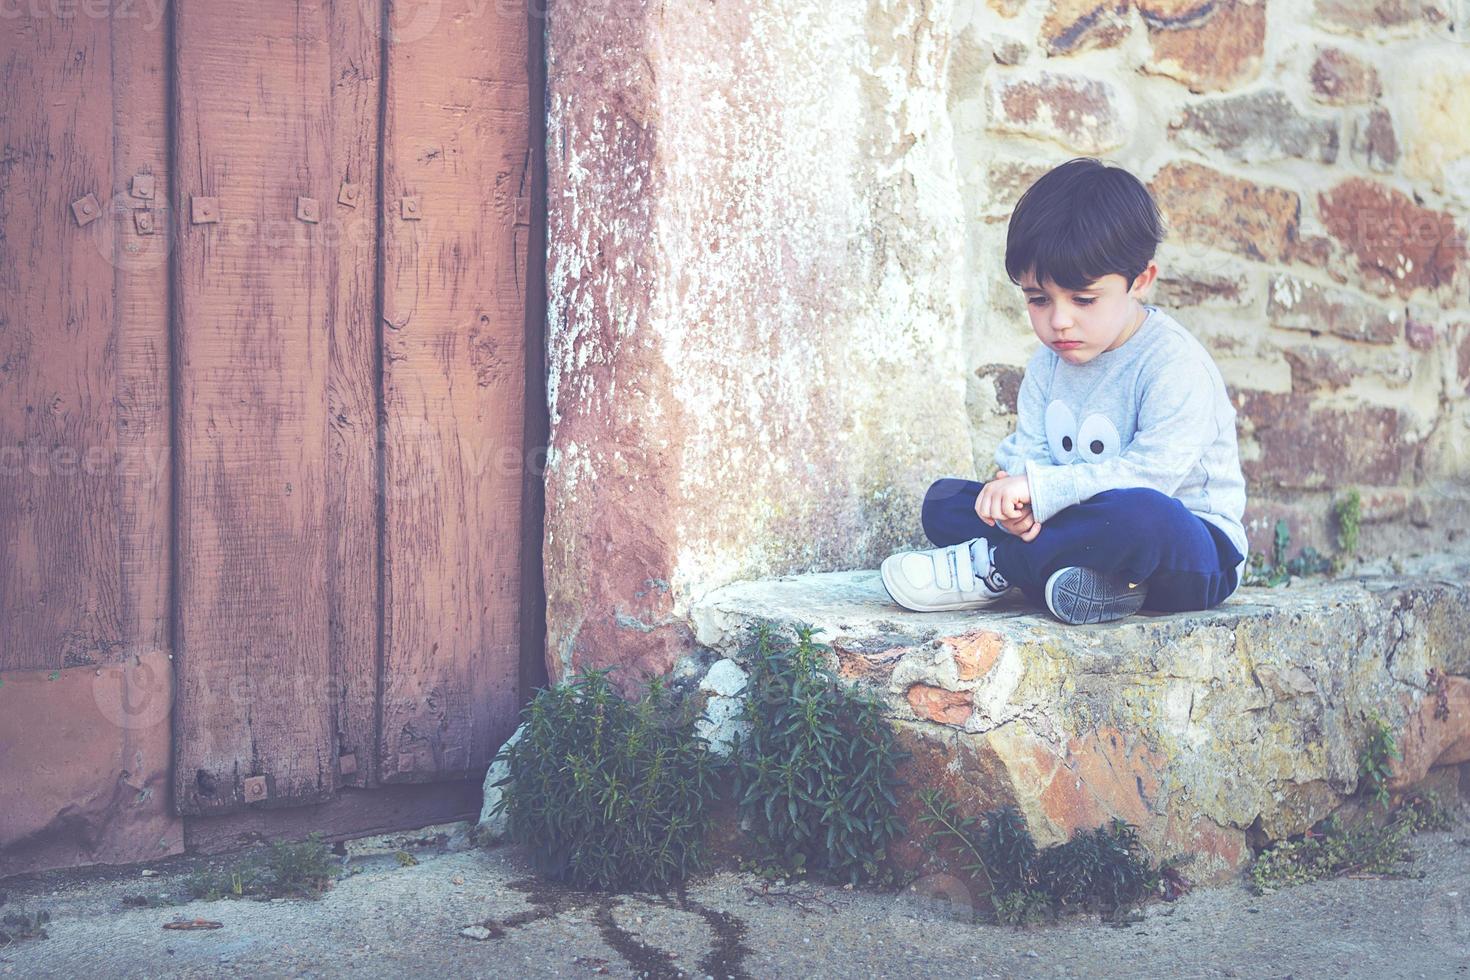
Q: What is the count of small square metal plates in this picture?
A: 11